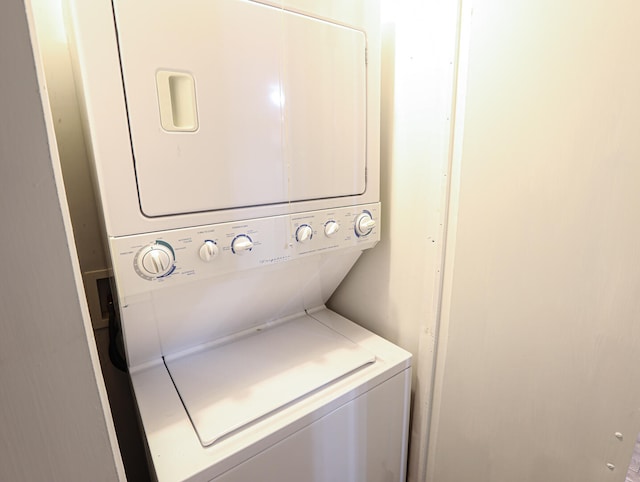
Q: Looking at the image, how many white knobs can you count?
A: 6